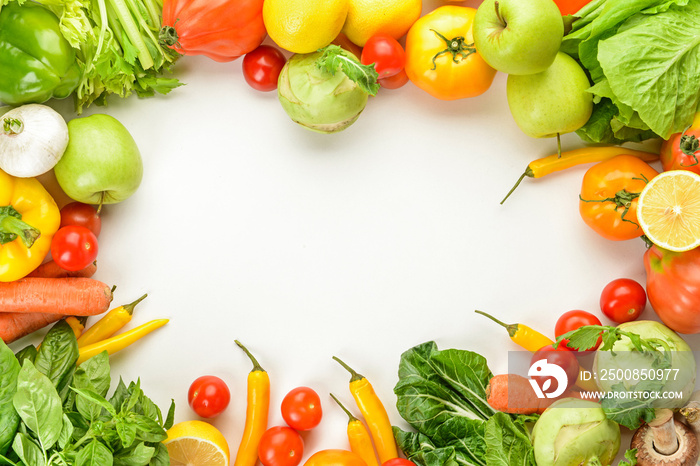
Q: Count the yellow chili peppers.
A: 8